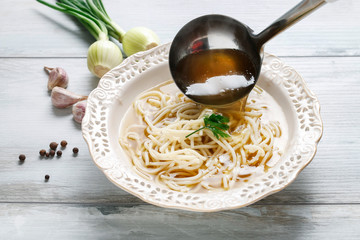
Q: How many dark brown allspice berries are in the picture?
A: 9